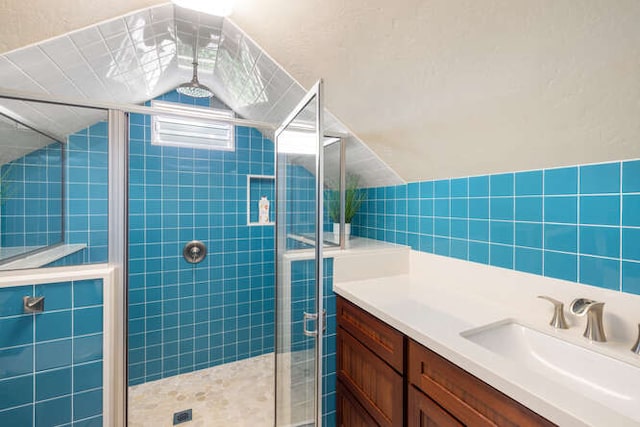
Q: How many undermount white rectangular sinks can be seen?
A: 1